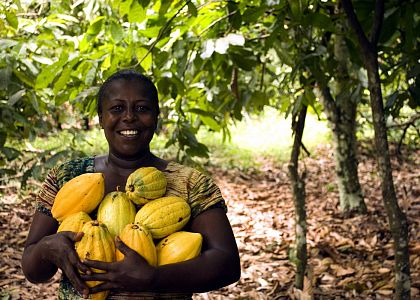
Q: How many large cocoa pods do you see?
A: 8